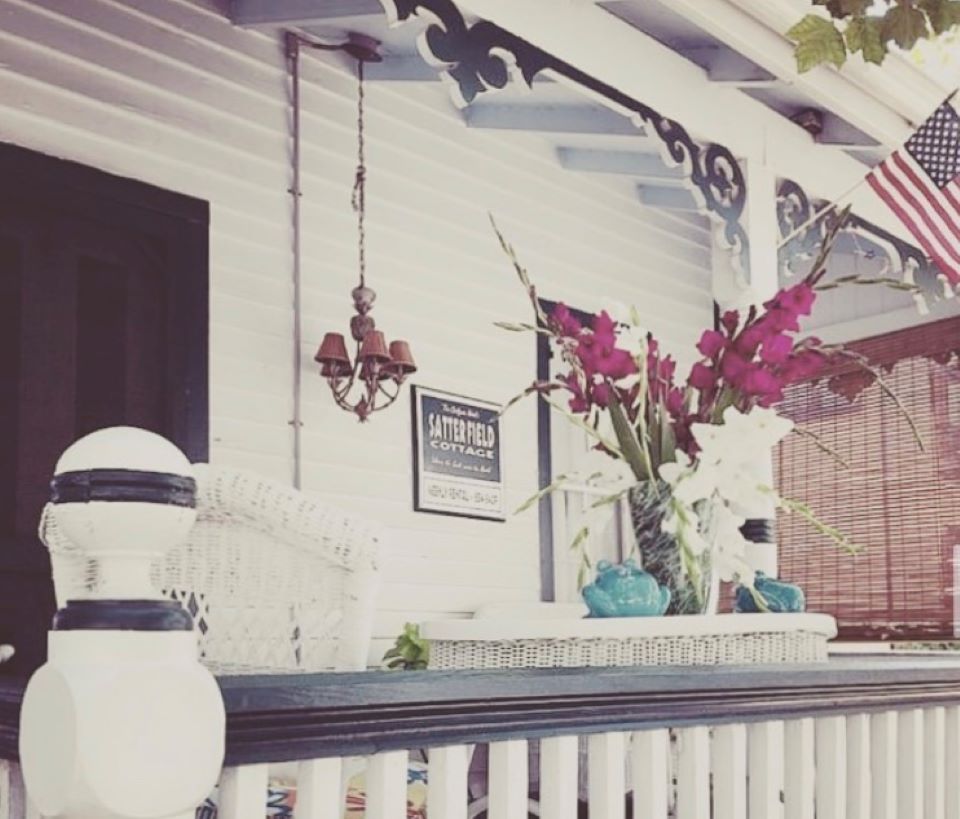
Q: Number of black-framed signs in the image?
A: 1